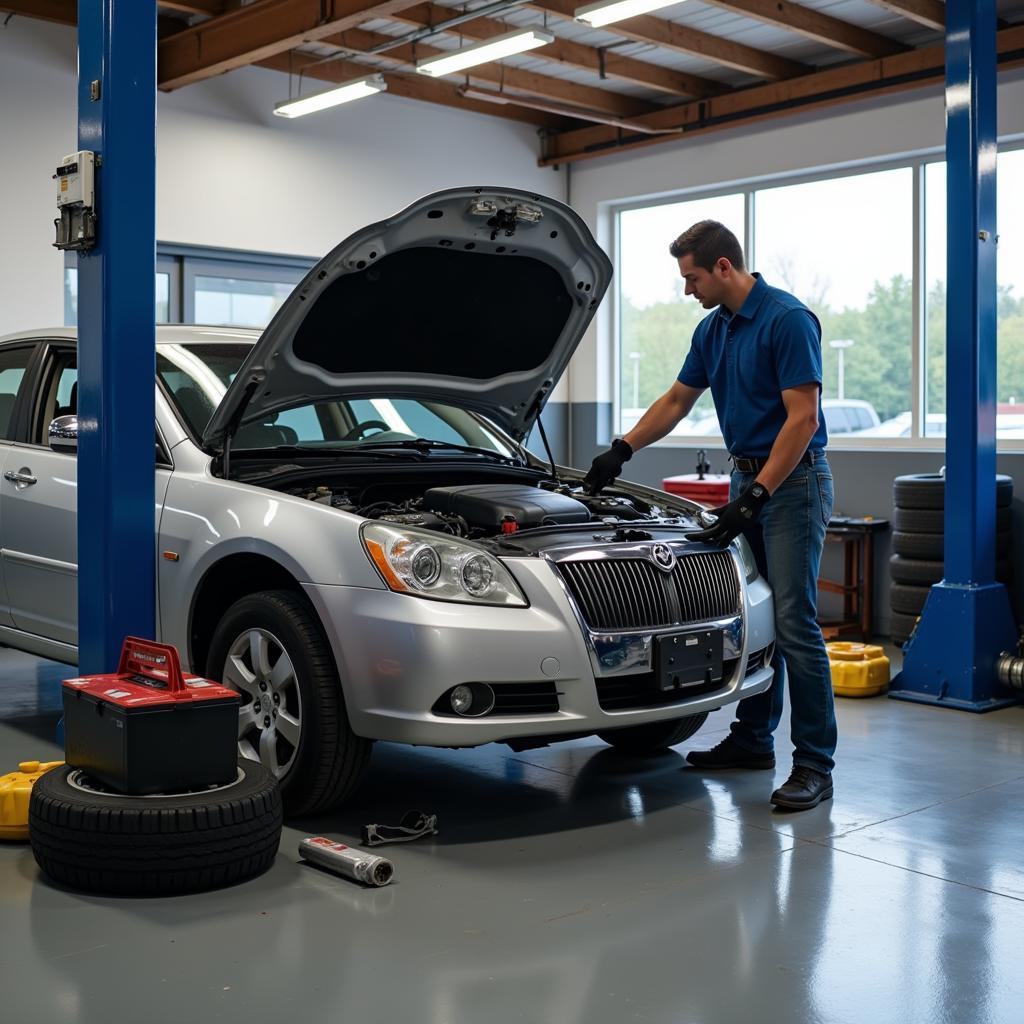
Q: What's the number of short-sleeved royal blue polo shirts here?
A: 1